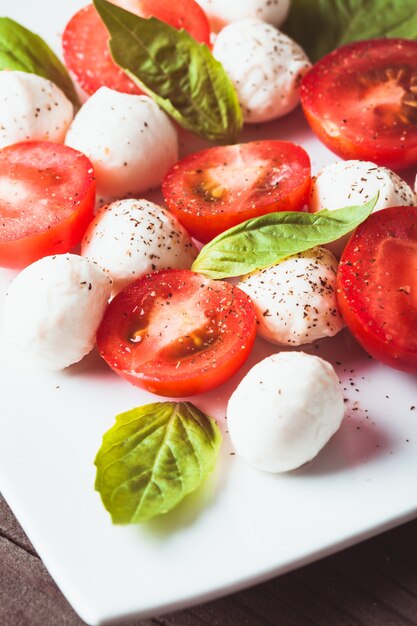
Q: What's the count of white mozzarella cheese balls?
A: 9